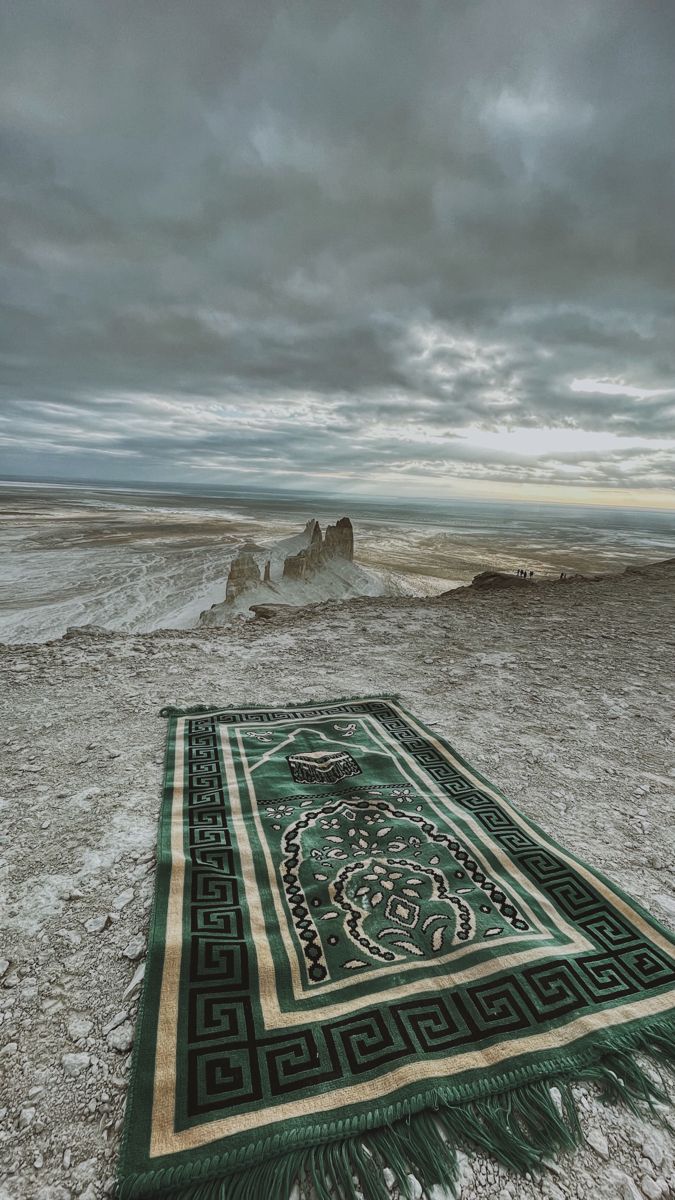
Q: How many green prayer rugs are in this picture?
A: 1